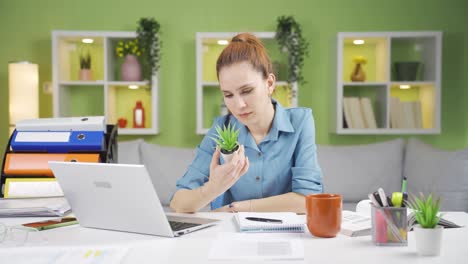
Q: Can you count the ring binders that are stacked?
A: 4